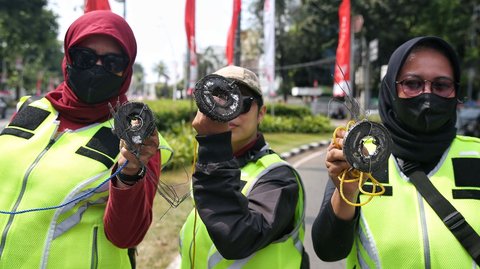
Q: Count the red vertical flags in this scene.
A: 4